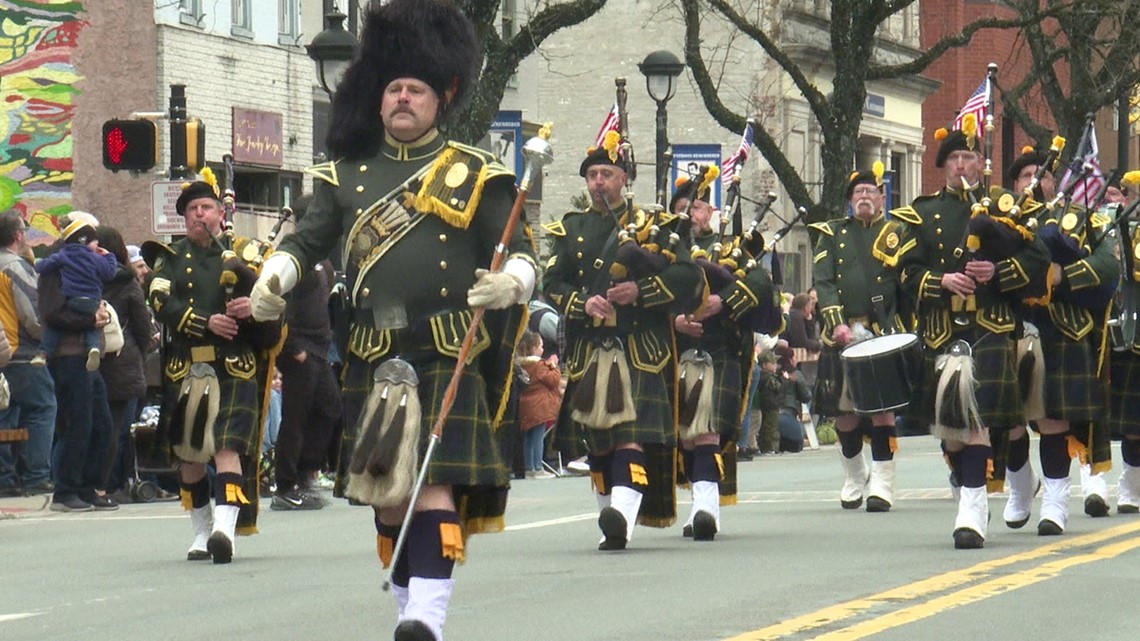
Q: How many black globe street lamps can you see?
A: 2